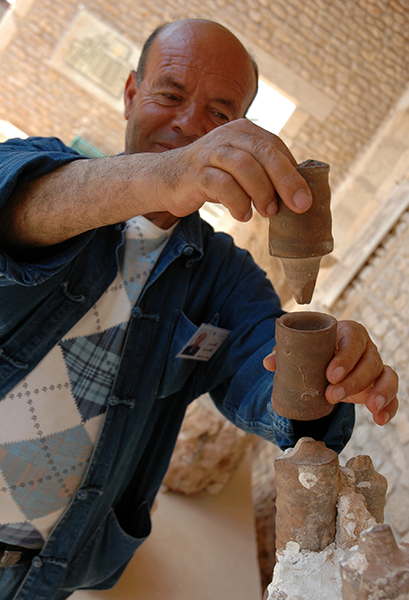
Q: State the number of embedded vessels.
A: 3